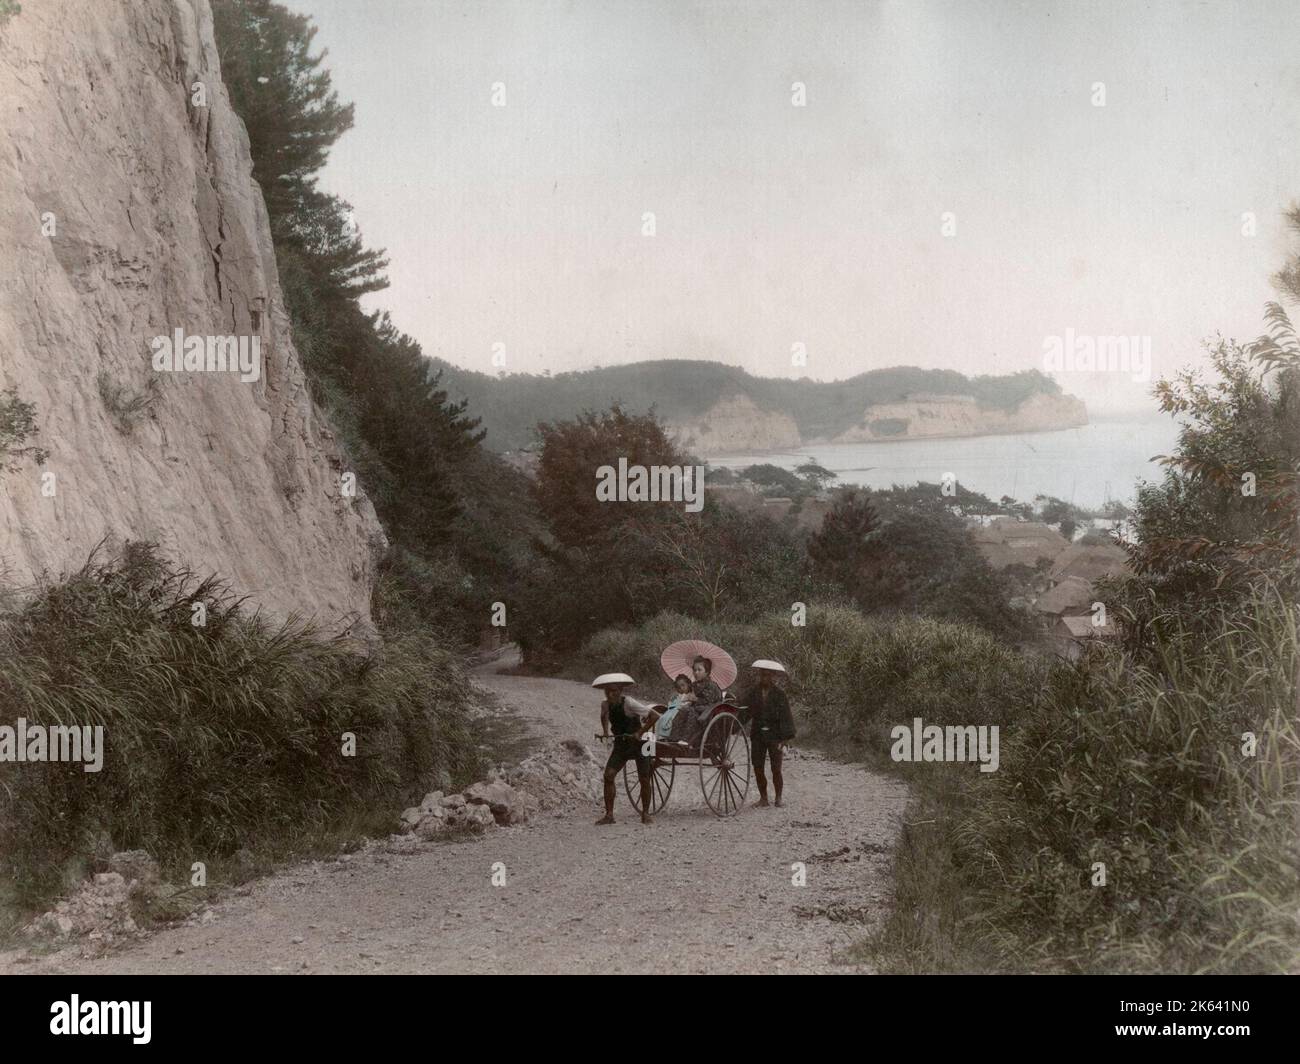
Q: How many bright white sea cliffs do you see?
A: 2